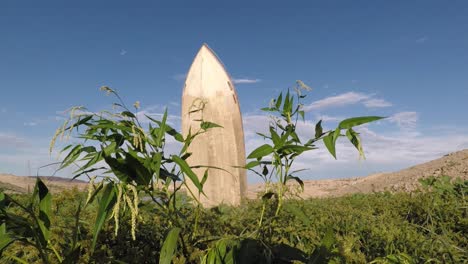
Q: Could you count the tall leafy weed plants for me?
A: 2